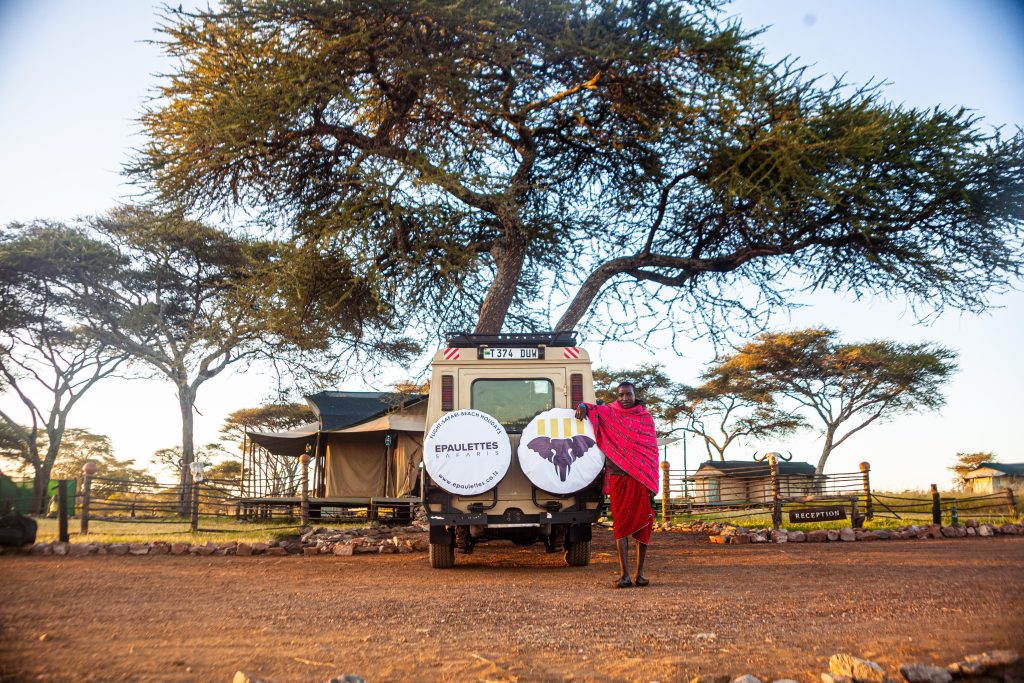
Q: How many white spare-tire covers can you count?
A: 2